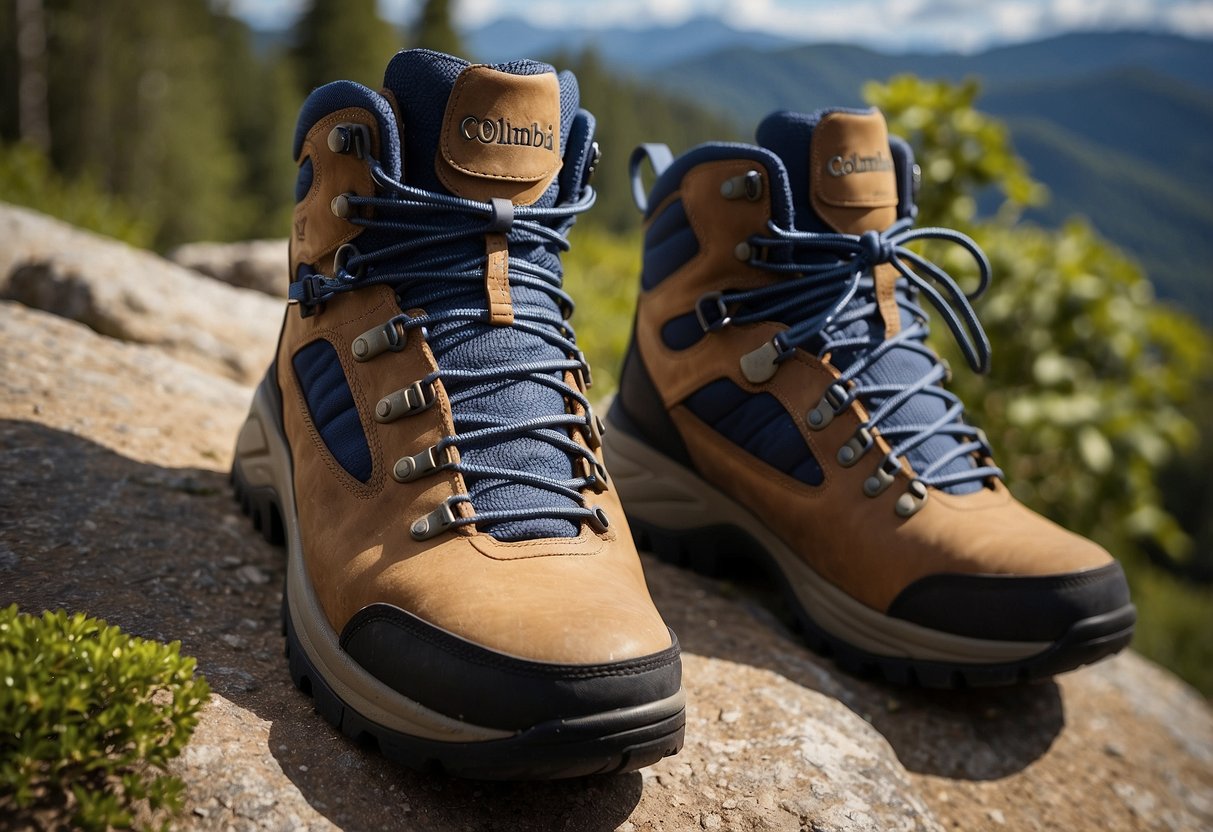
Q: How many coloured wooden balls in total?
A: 0